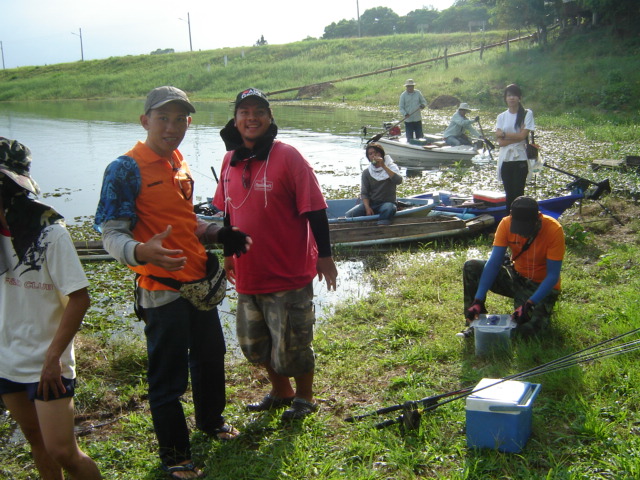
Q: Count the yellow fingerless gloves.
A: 0